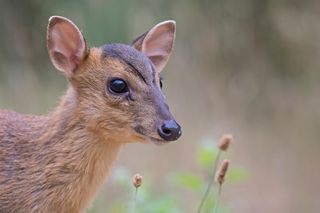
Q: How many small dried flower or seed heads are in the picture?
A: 3